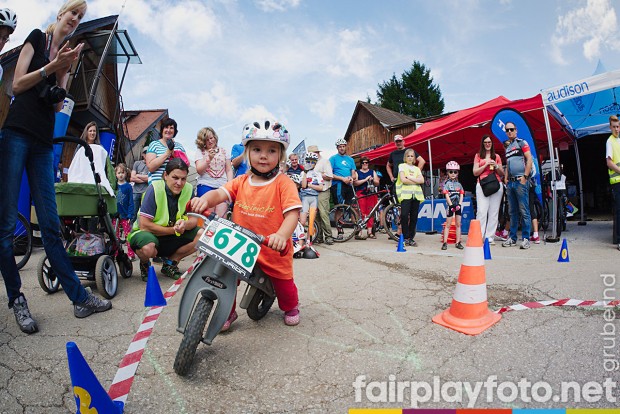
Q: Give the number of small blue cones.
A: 5